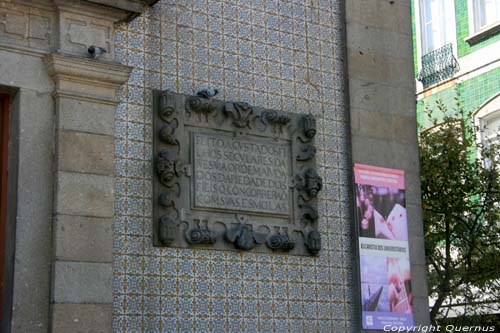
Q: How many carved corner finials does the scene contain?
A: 4